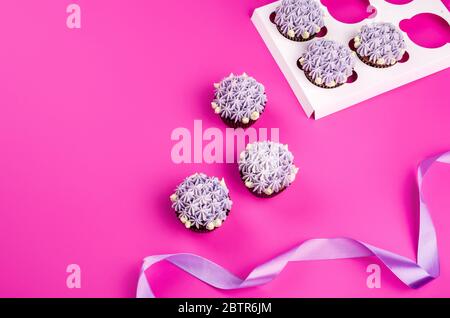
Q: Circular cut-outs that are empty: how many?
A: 3